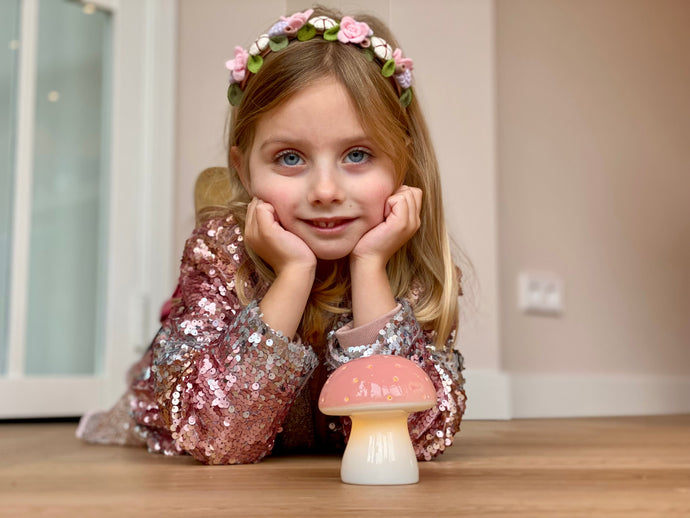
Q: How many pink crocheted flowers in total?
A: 4